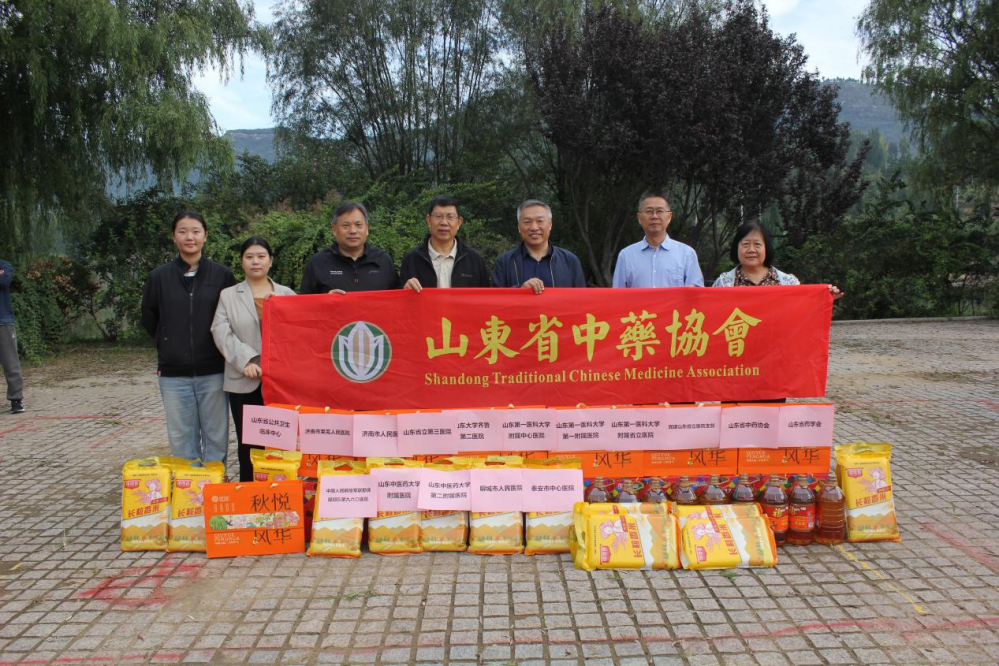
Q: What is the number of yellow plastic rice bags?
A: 13